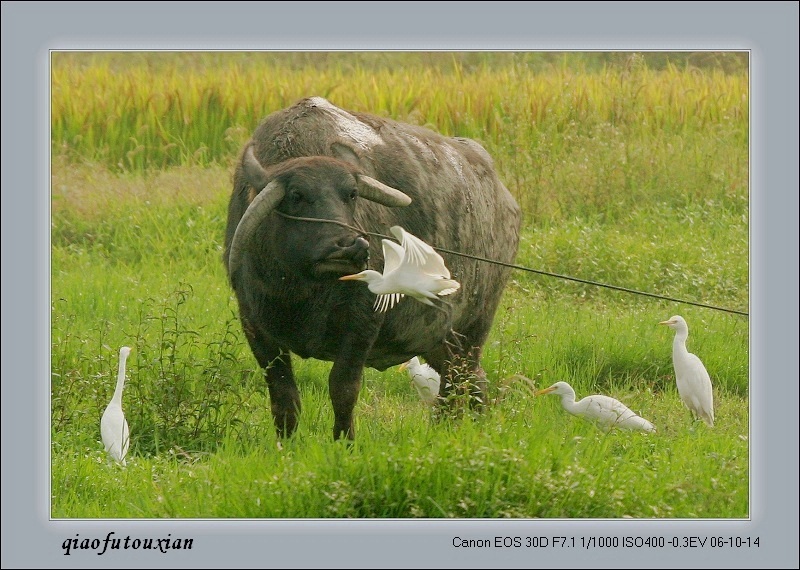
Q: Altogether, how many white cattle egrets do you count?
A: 5